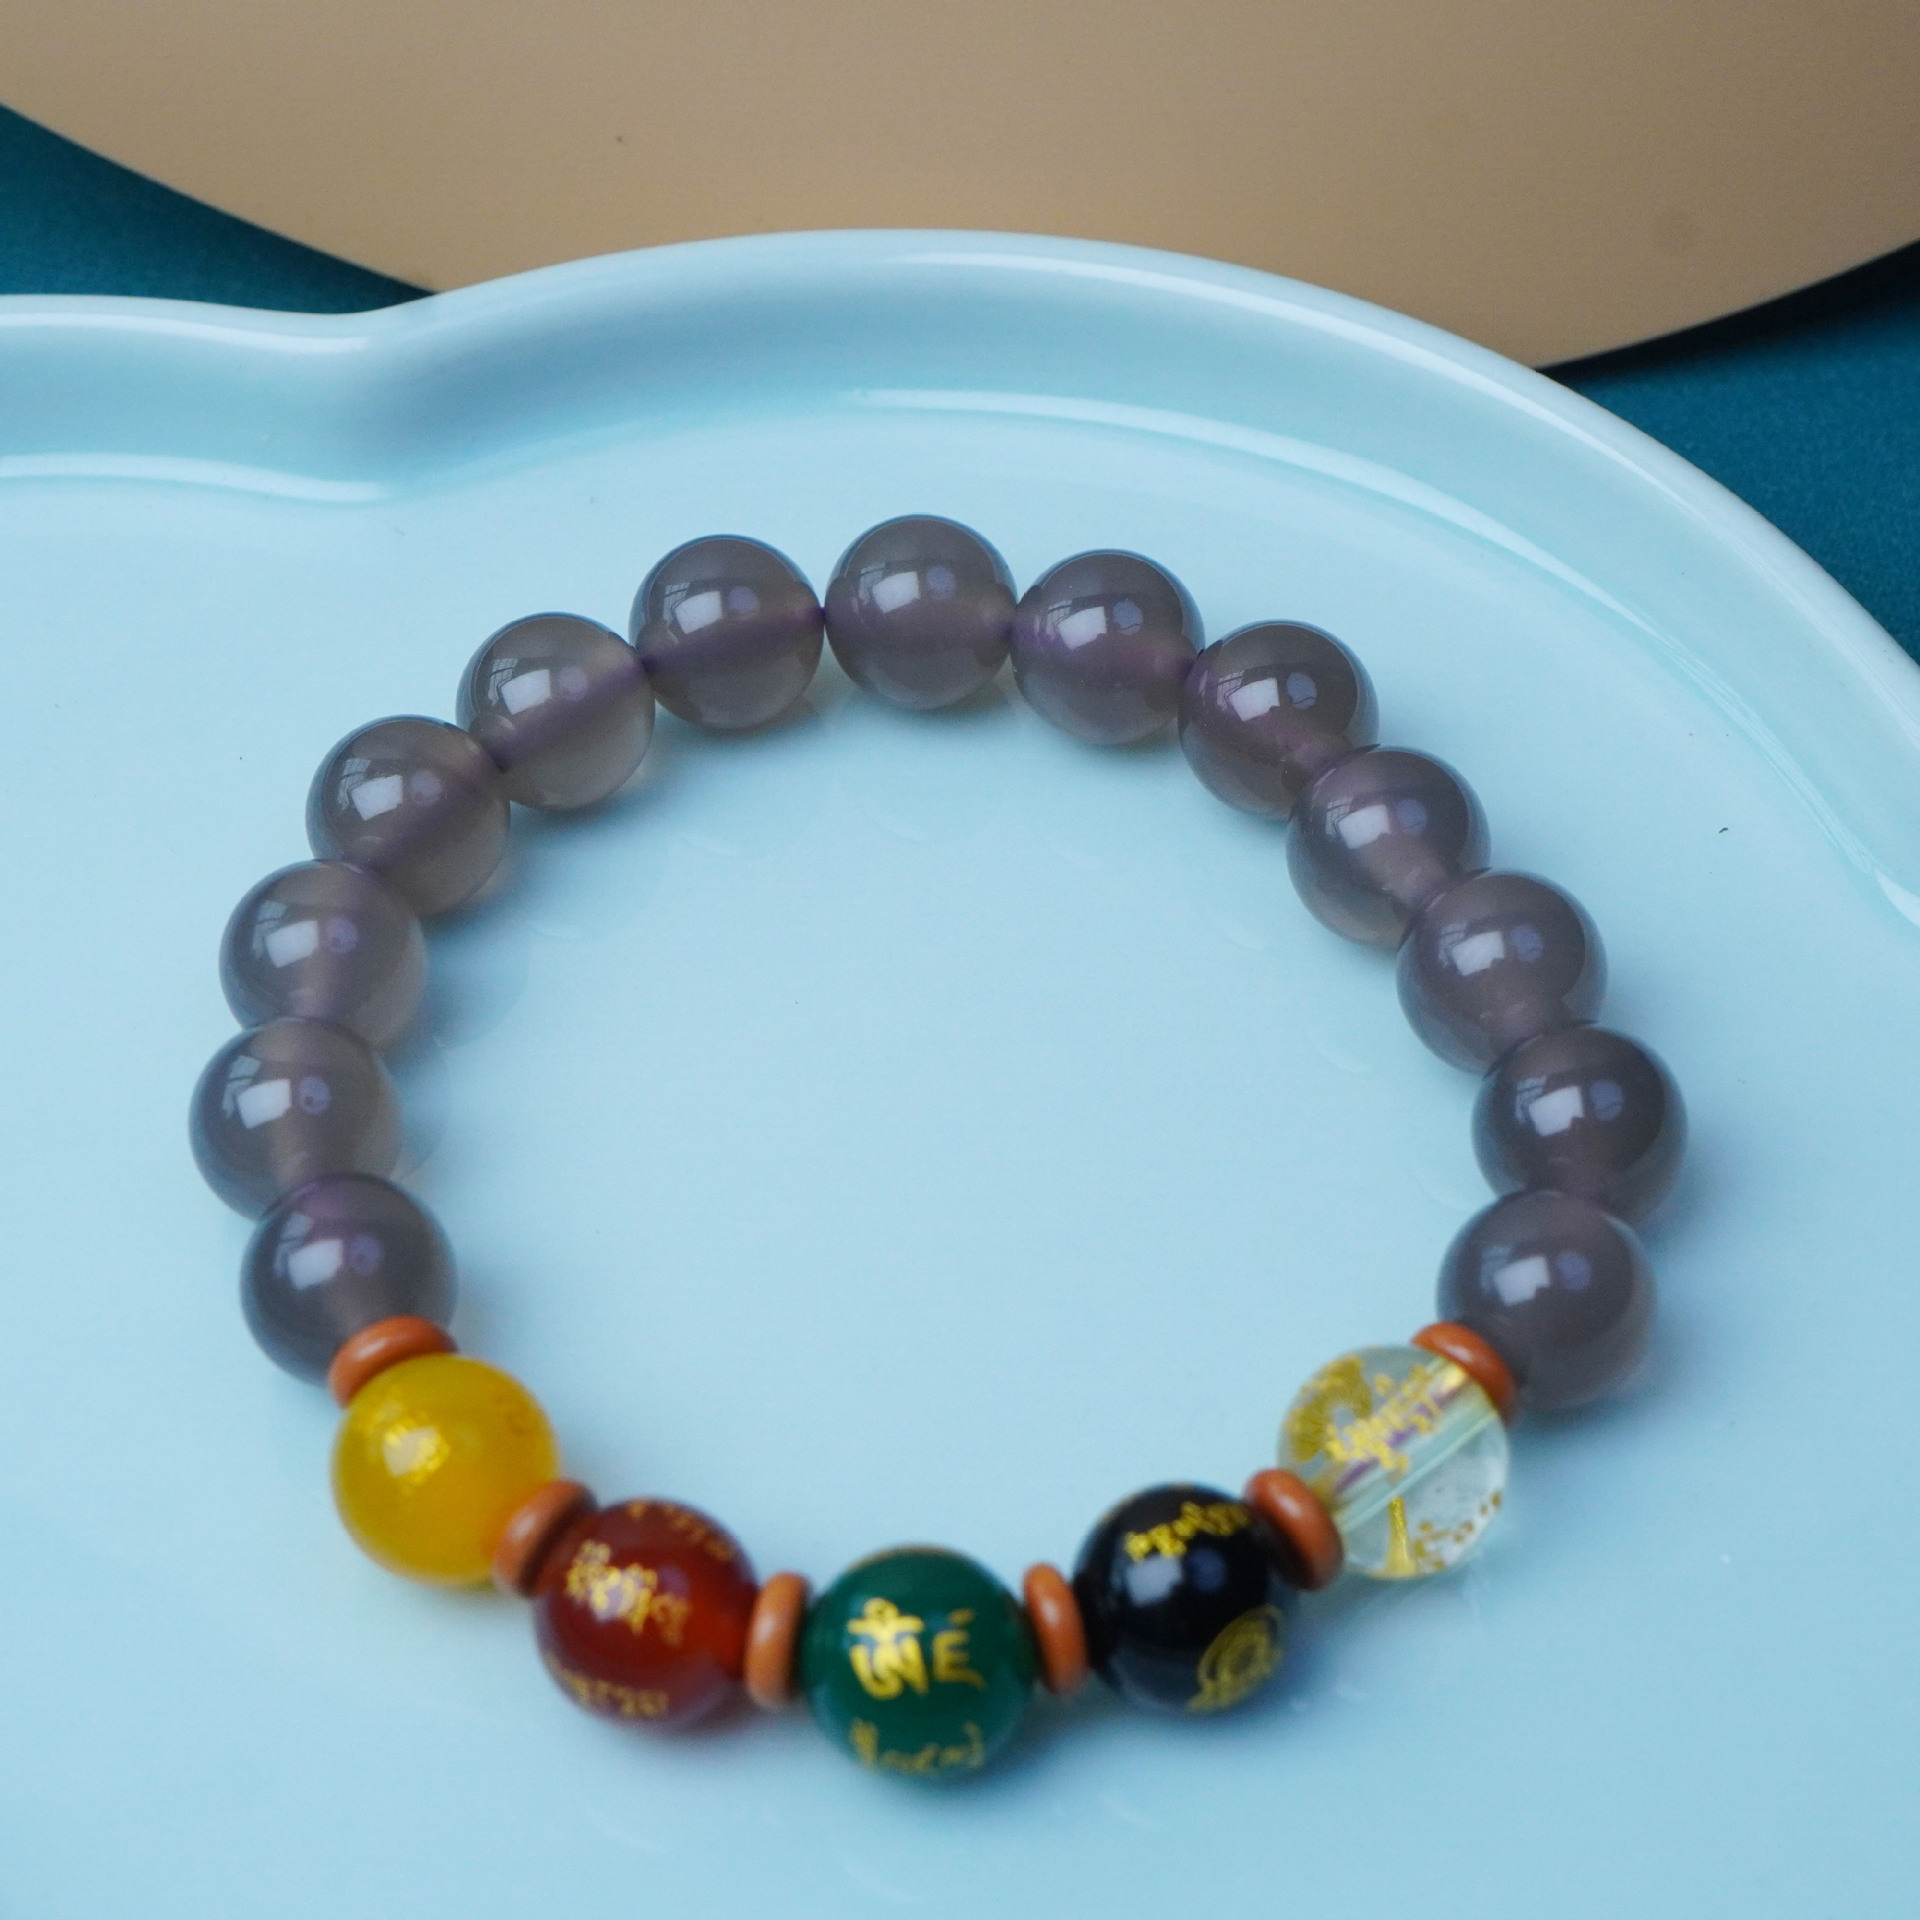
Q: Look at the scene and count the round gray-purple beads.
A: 13